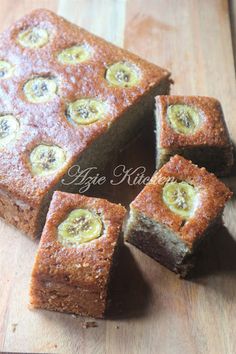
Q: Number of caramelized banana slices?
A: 11